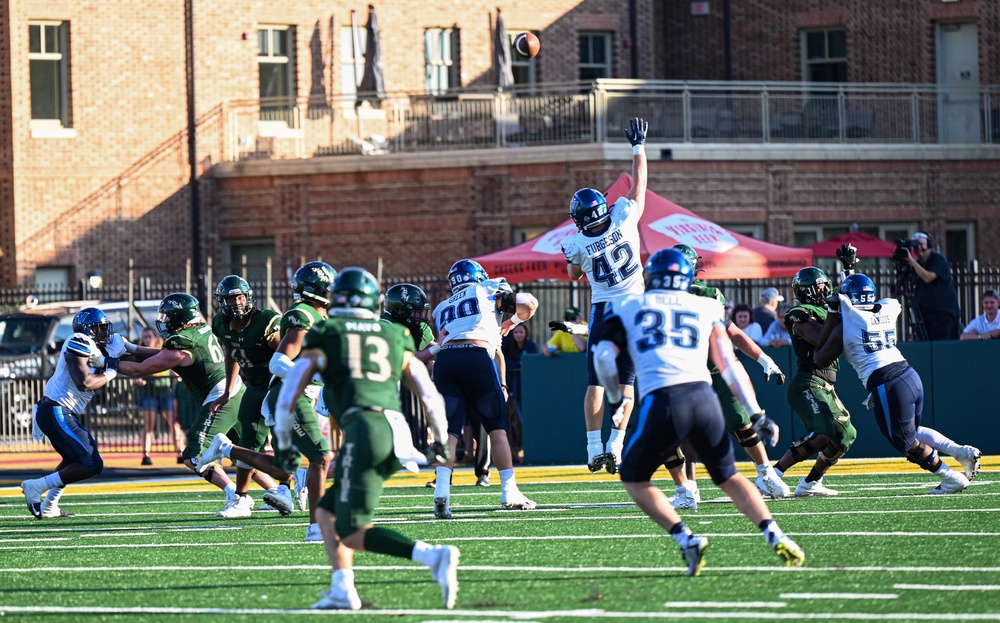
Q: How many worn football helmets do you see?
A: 12